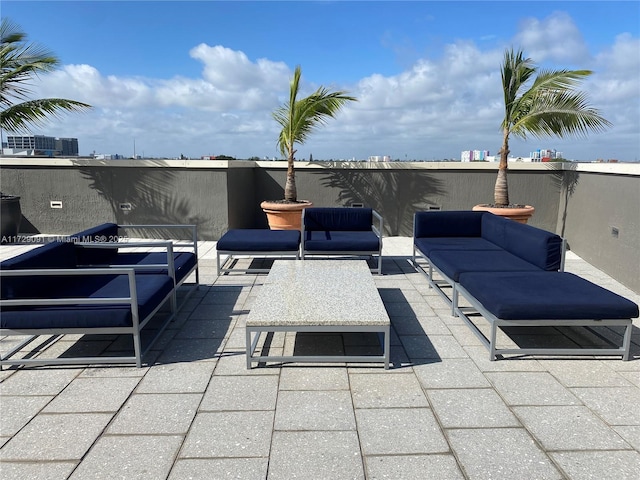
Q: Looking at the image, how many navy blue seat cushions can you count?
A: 7